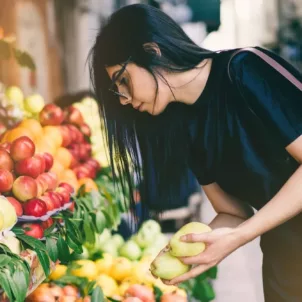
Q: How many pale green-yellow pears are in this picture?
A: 2